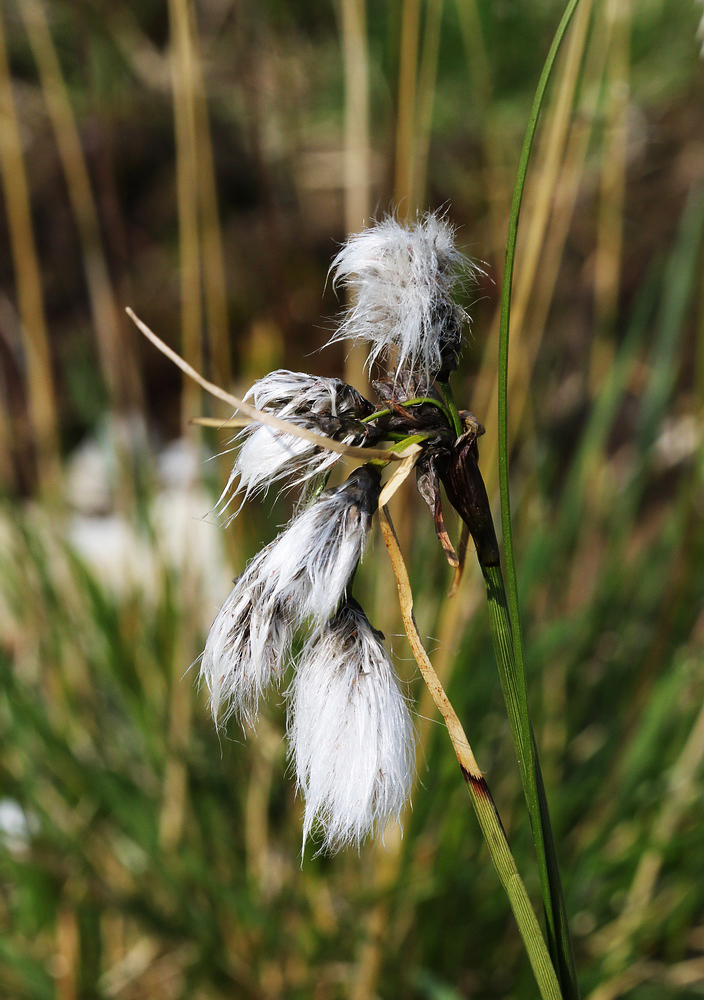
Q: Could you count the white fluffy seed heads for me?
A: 4